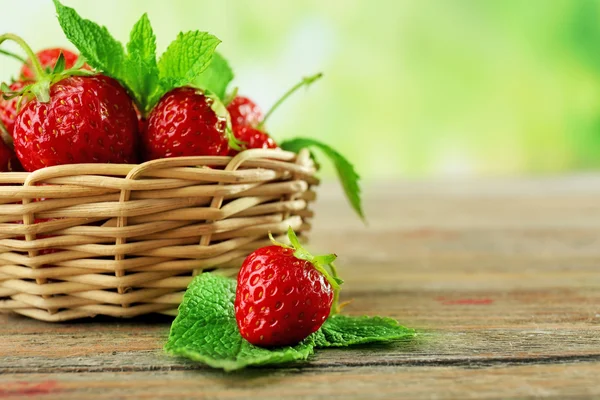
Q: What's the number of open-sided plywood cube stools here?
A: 0